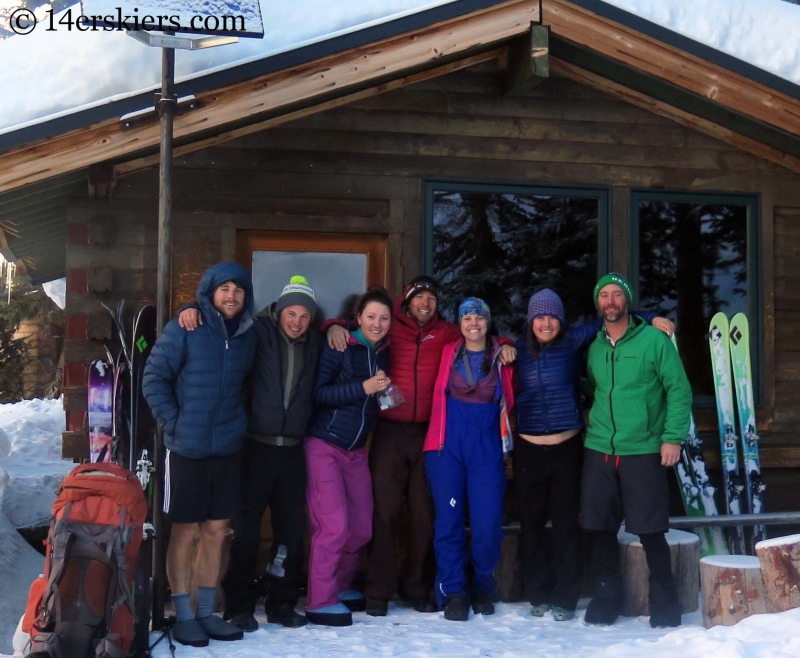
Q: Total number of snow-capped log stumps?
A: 3